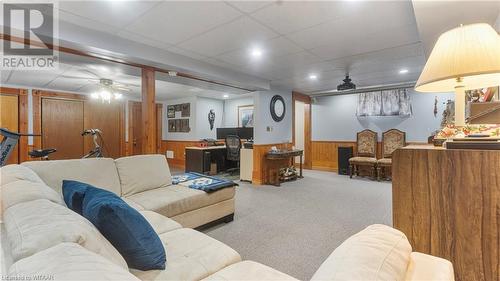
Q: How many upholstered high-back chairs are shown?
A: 2